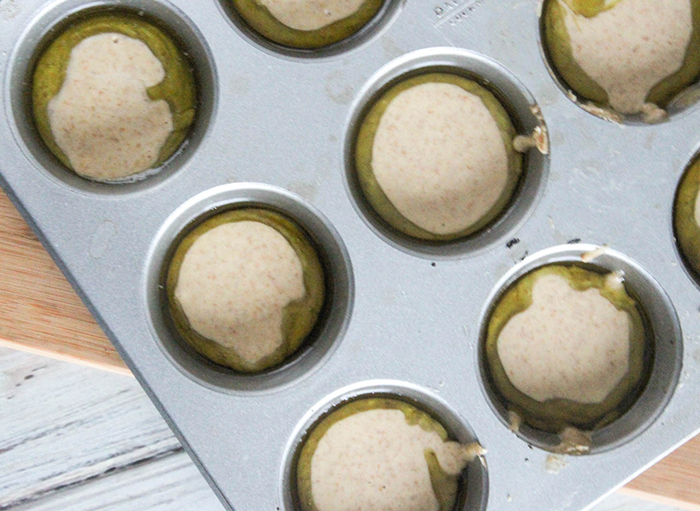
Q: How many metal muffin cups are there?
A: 8